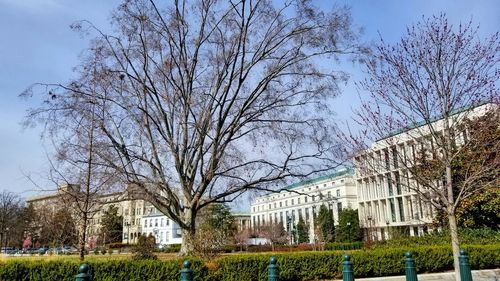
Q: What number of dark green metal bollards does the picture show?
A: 6